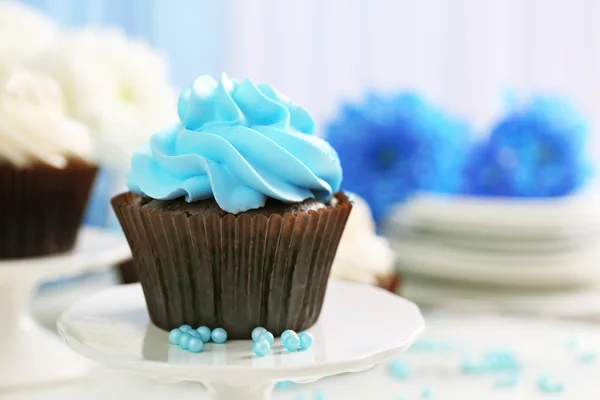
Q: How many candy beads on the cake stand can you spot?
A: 13